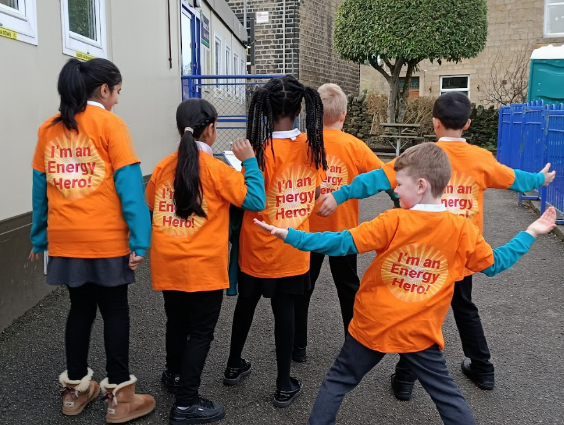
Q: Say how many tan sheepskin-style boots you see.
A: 2